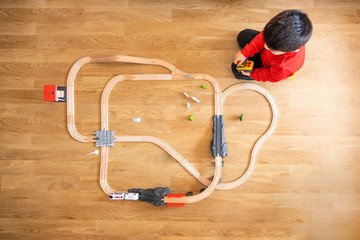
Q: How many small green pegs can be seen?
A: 3